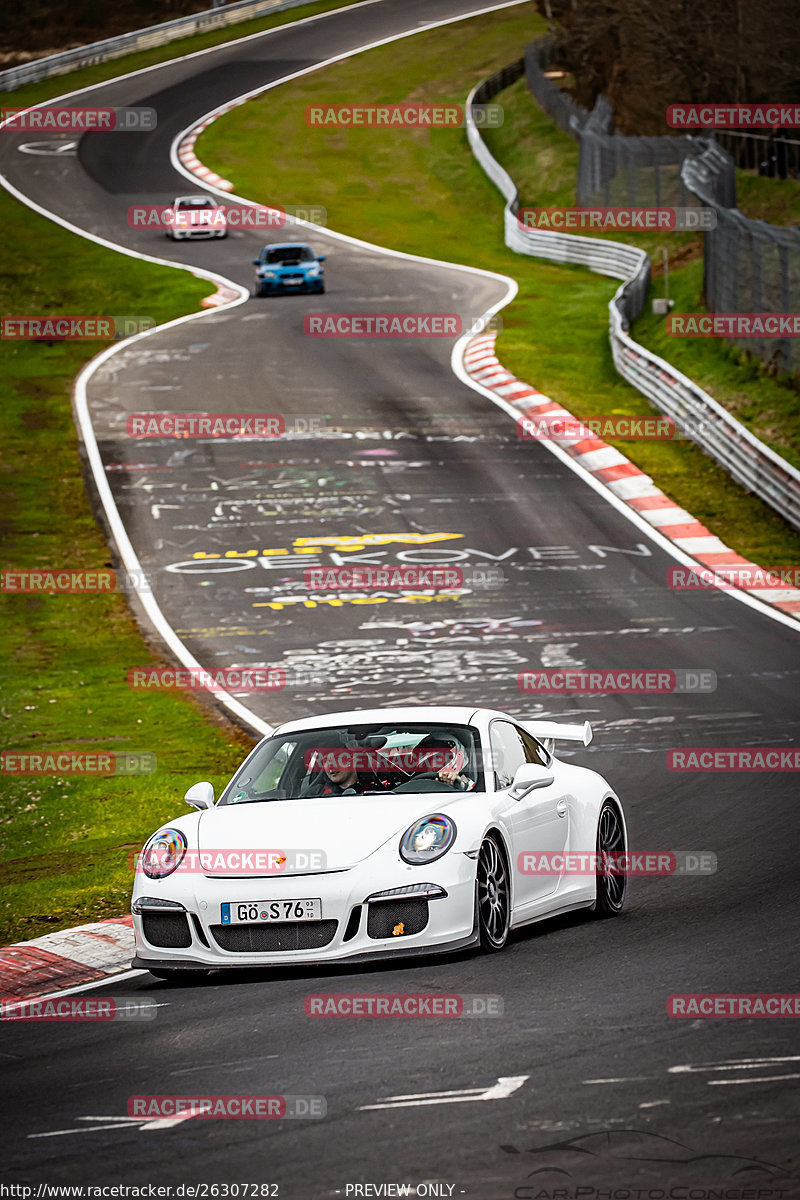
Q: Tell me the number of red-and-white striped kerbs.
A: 4